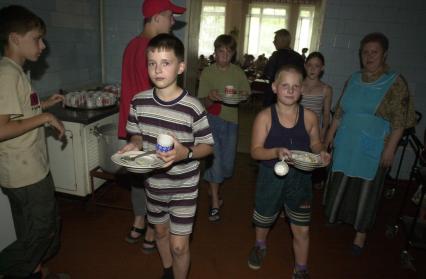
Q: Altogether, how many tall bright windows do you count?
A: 3